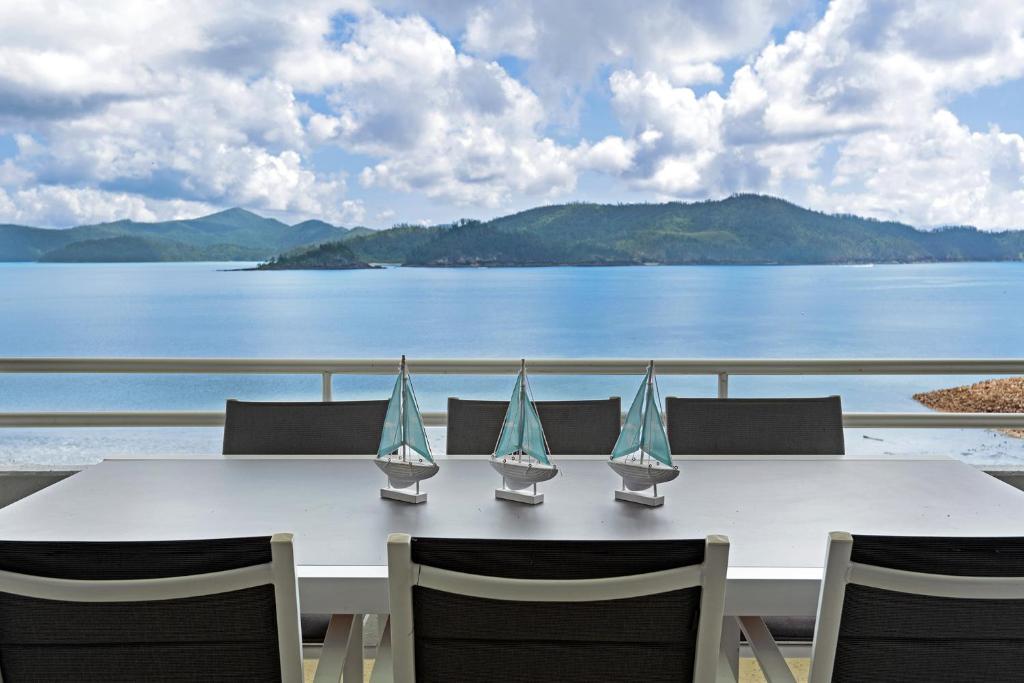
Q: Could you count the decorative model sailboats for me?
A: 3